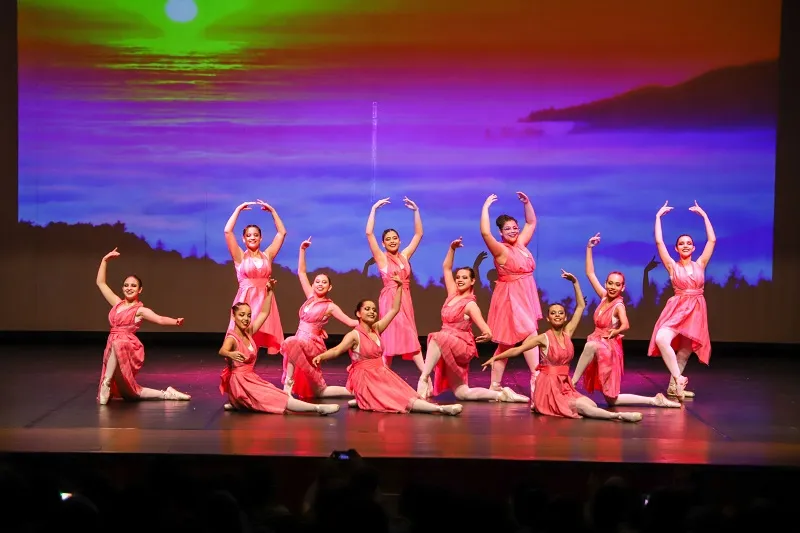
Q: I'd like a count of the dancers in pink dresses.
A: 11